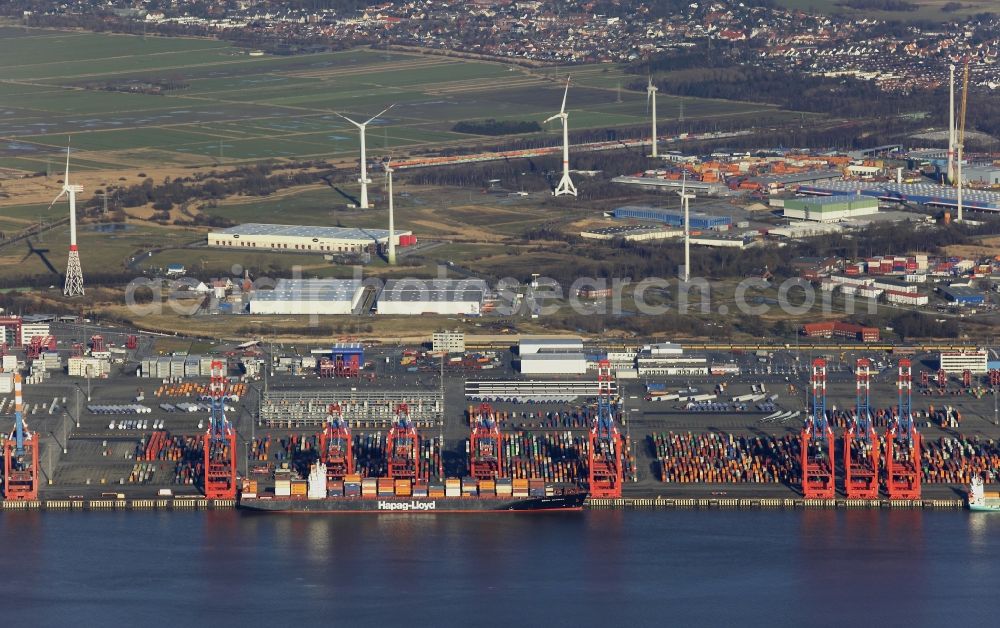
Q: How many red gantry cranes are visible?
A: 9